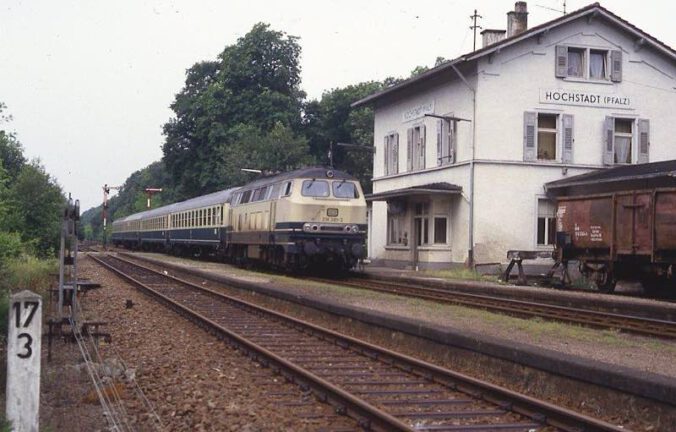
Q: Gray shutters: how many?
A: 12